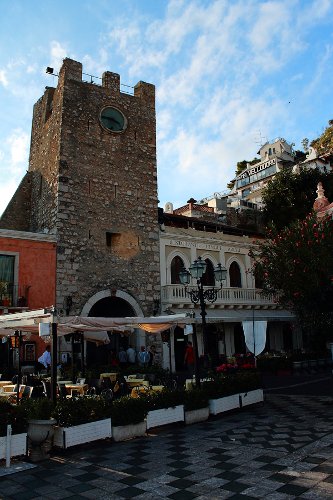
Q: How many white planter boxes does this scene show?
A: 5